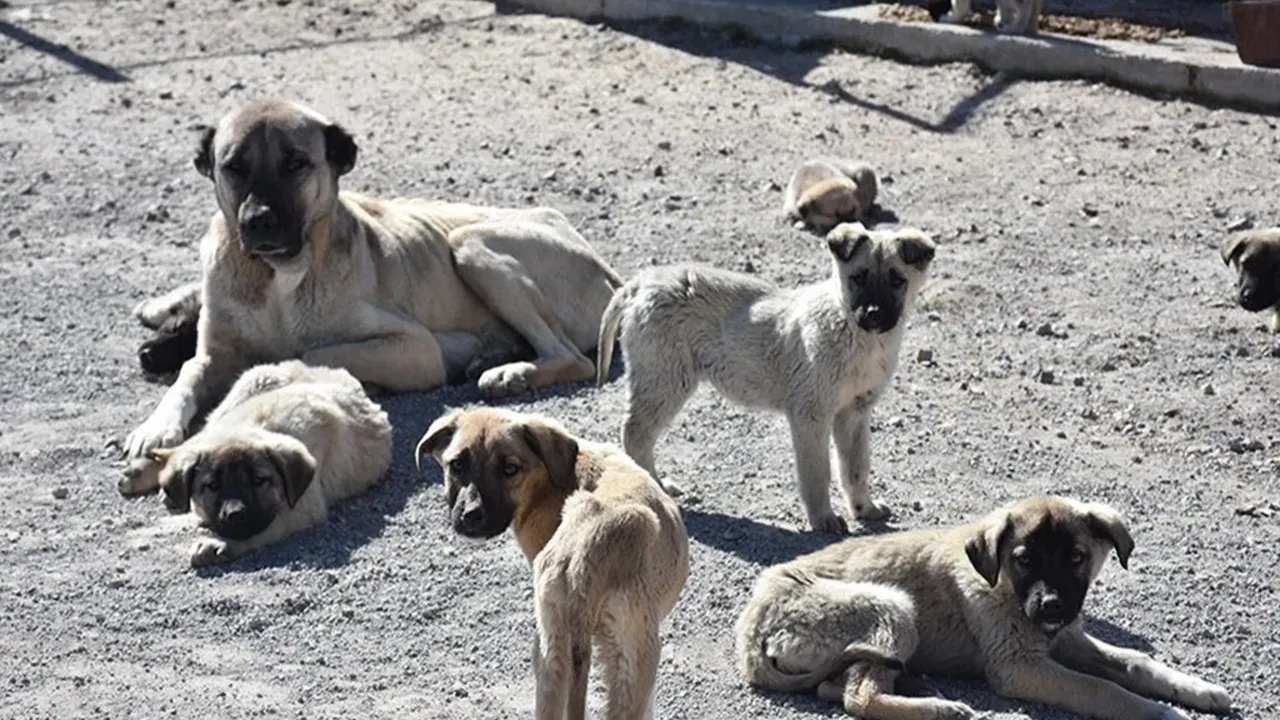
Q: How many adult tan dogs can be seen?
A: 1